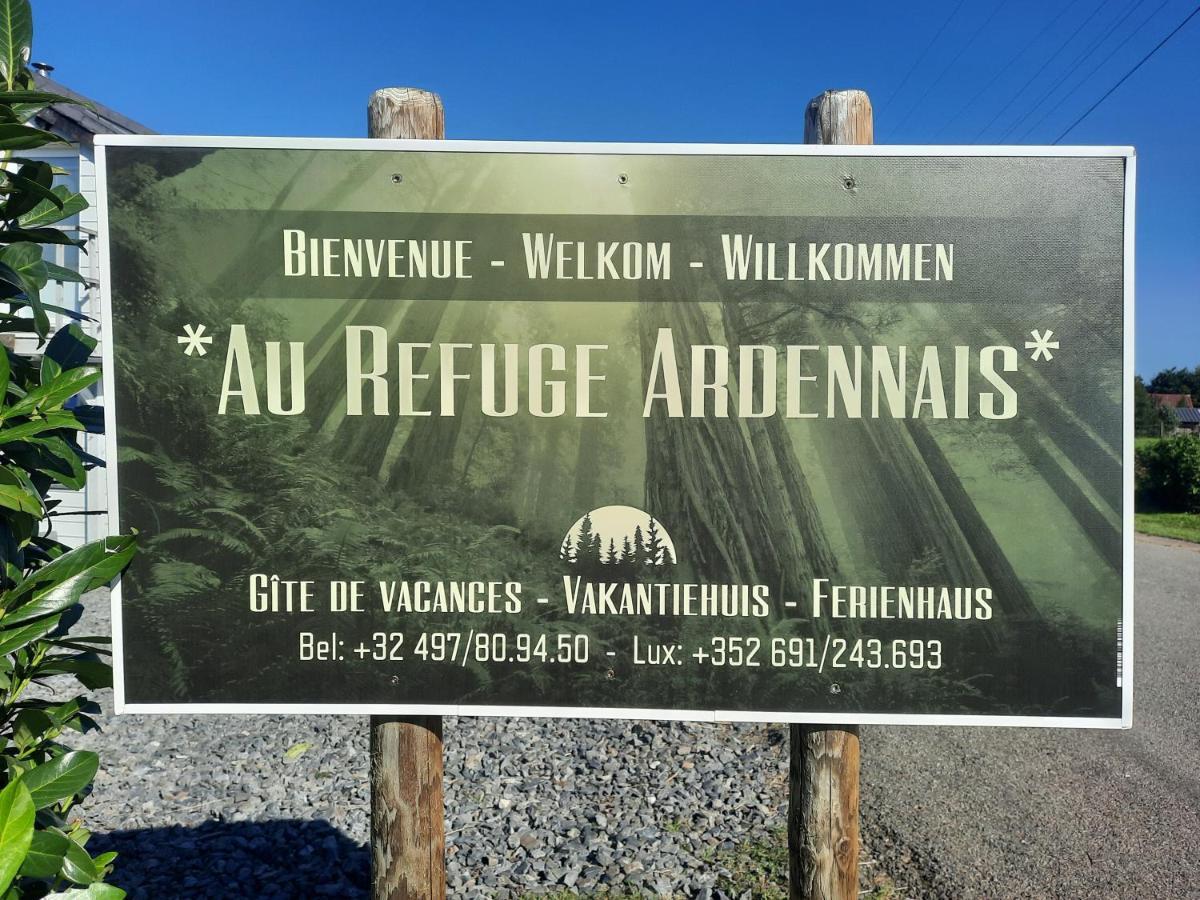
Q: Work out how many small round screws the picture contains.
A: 6